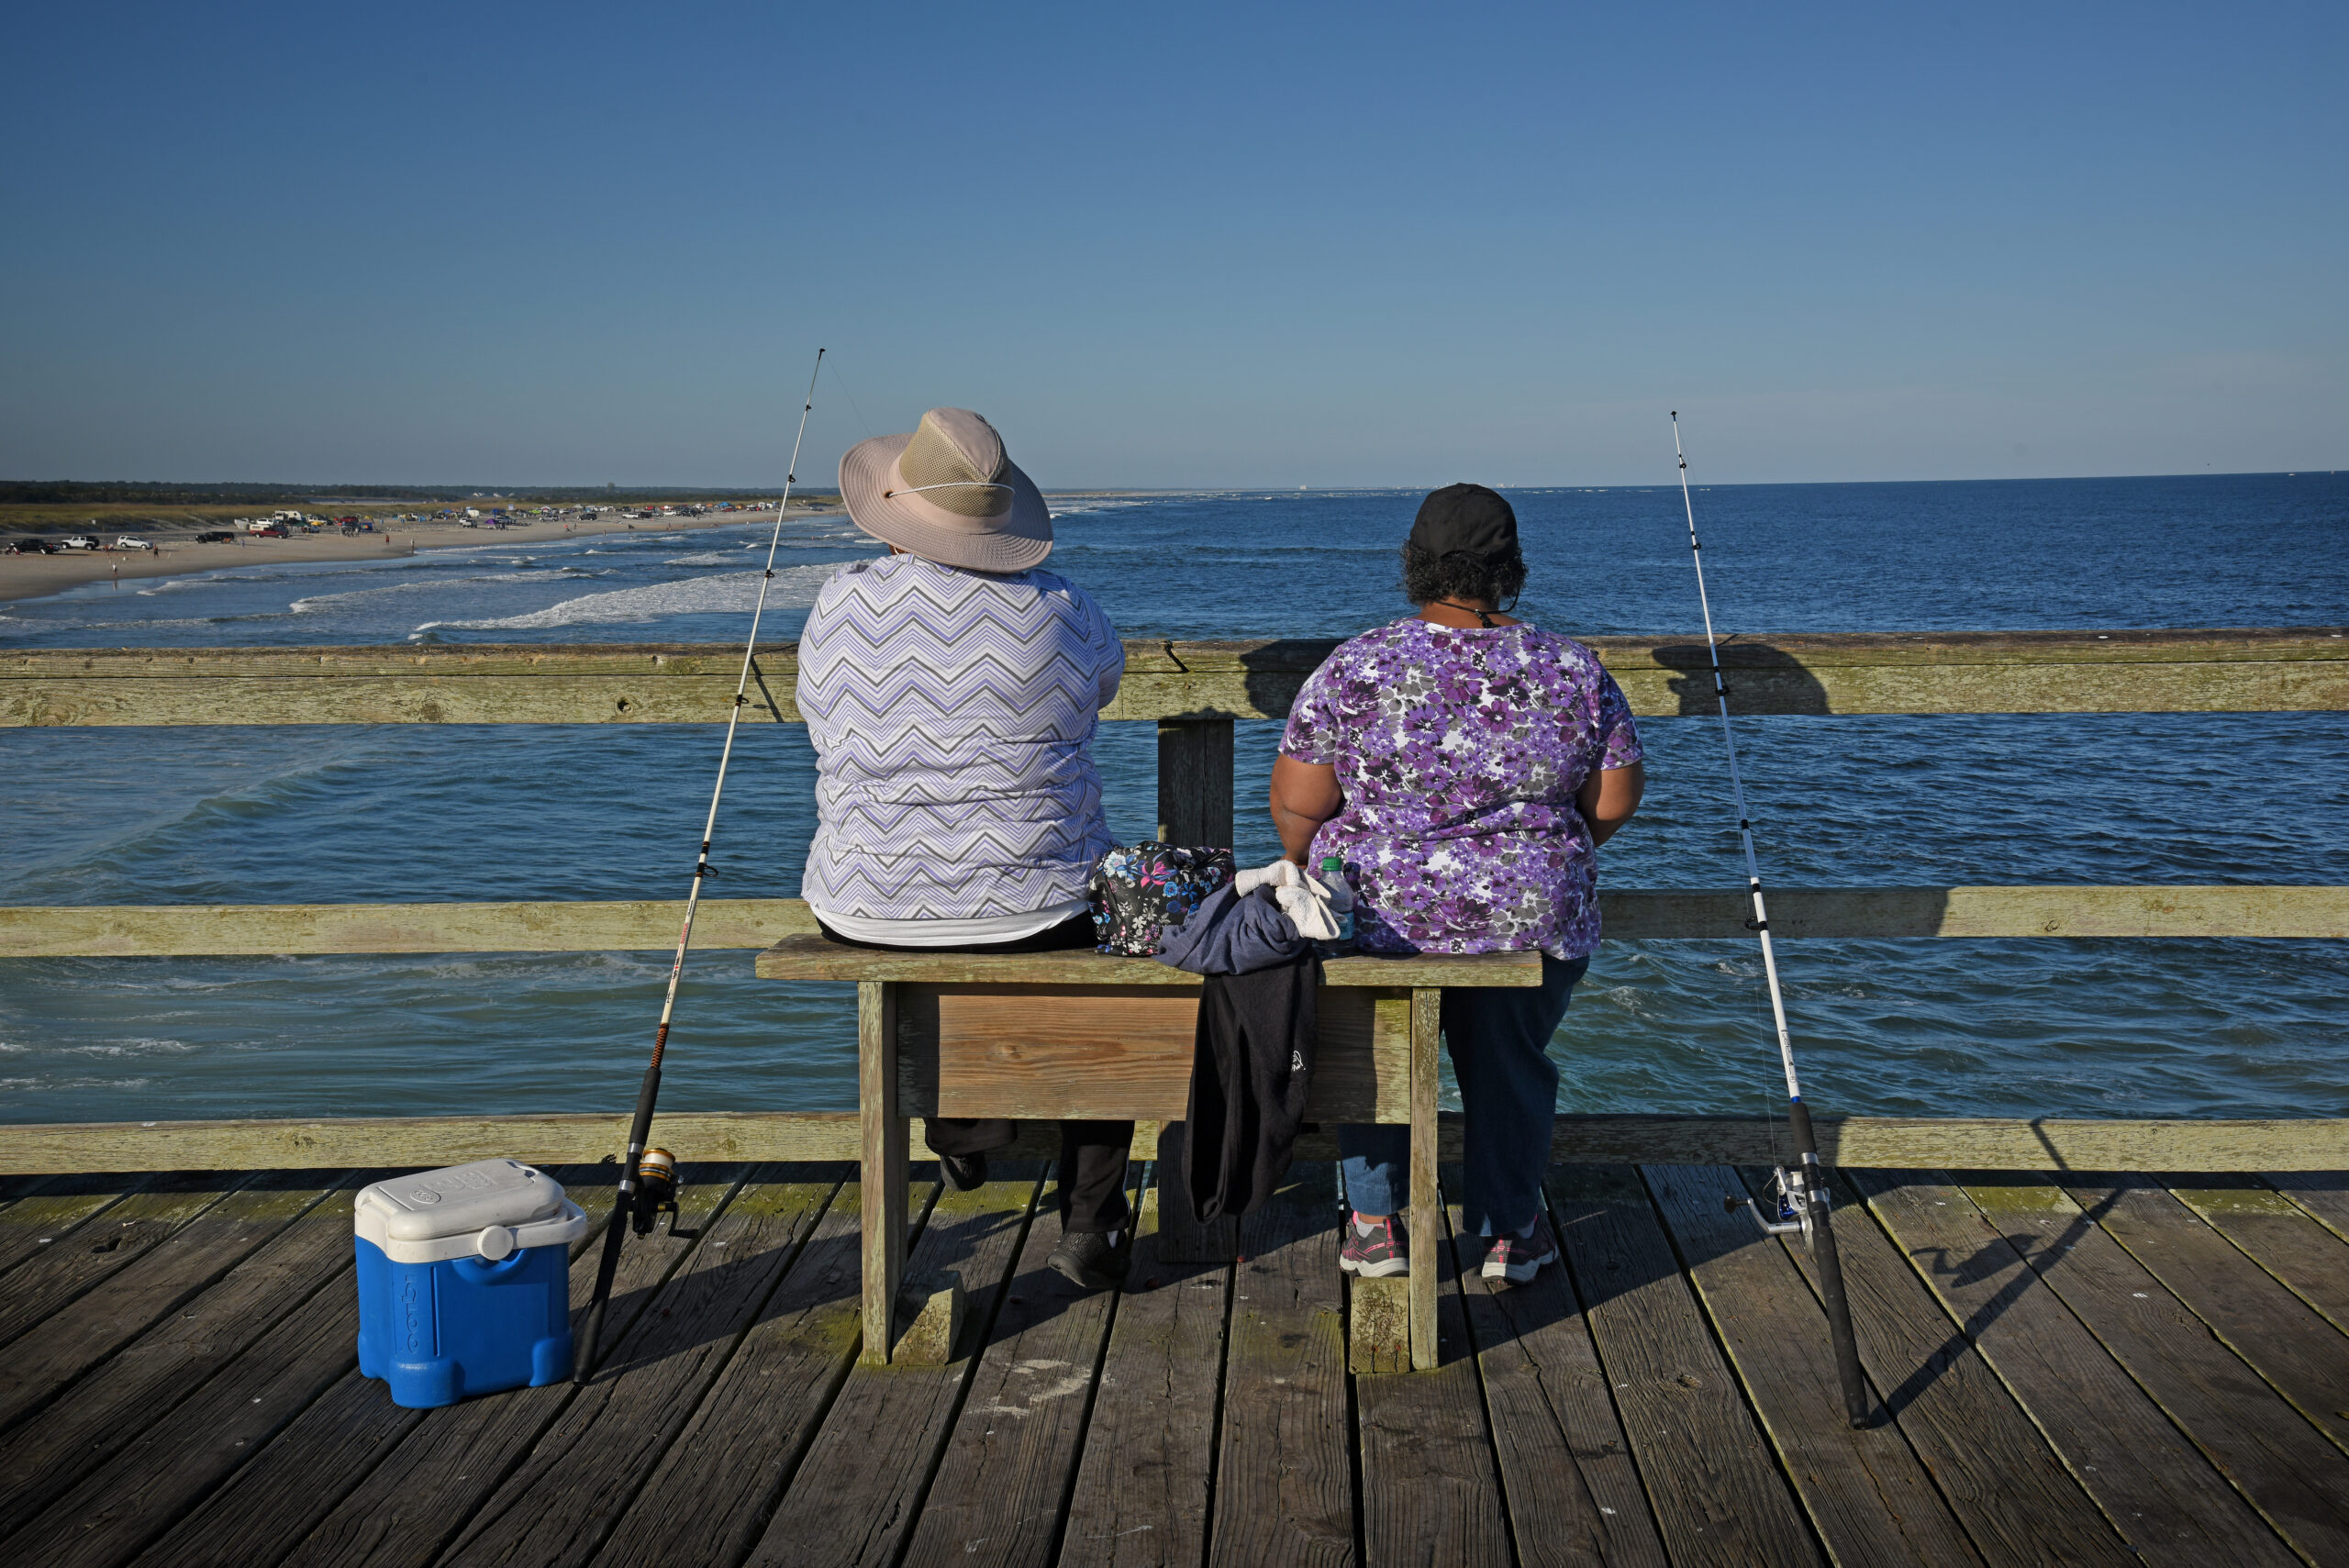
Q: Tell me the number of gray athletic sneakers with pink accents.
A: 2